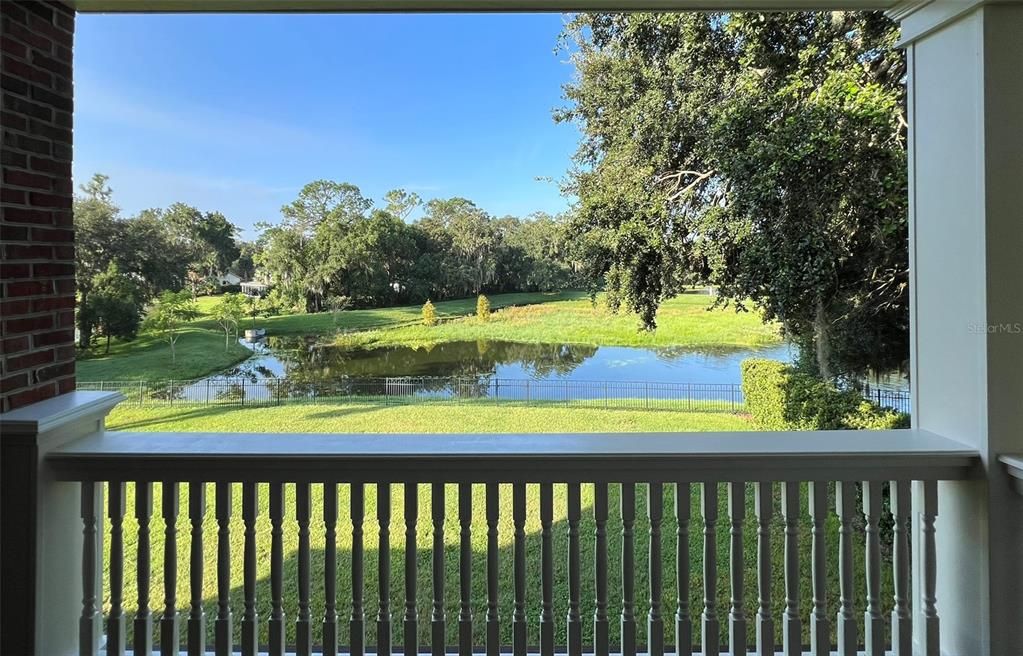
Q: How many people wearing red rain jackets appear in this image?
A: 0